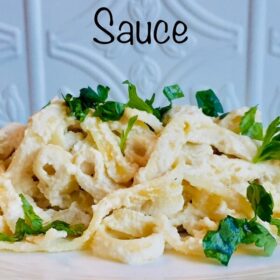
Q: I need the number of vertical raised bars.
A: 2